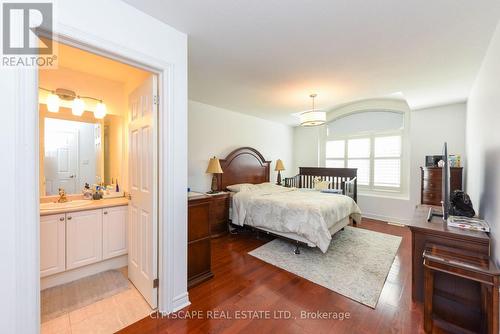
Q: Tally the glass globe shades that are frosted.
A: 3